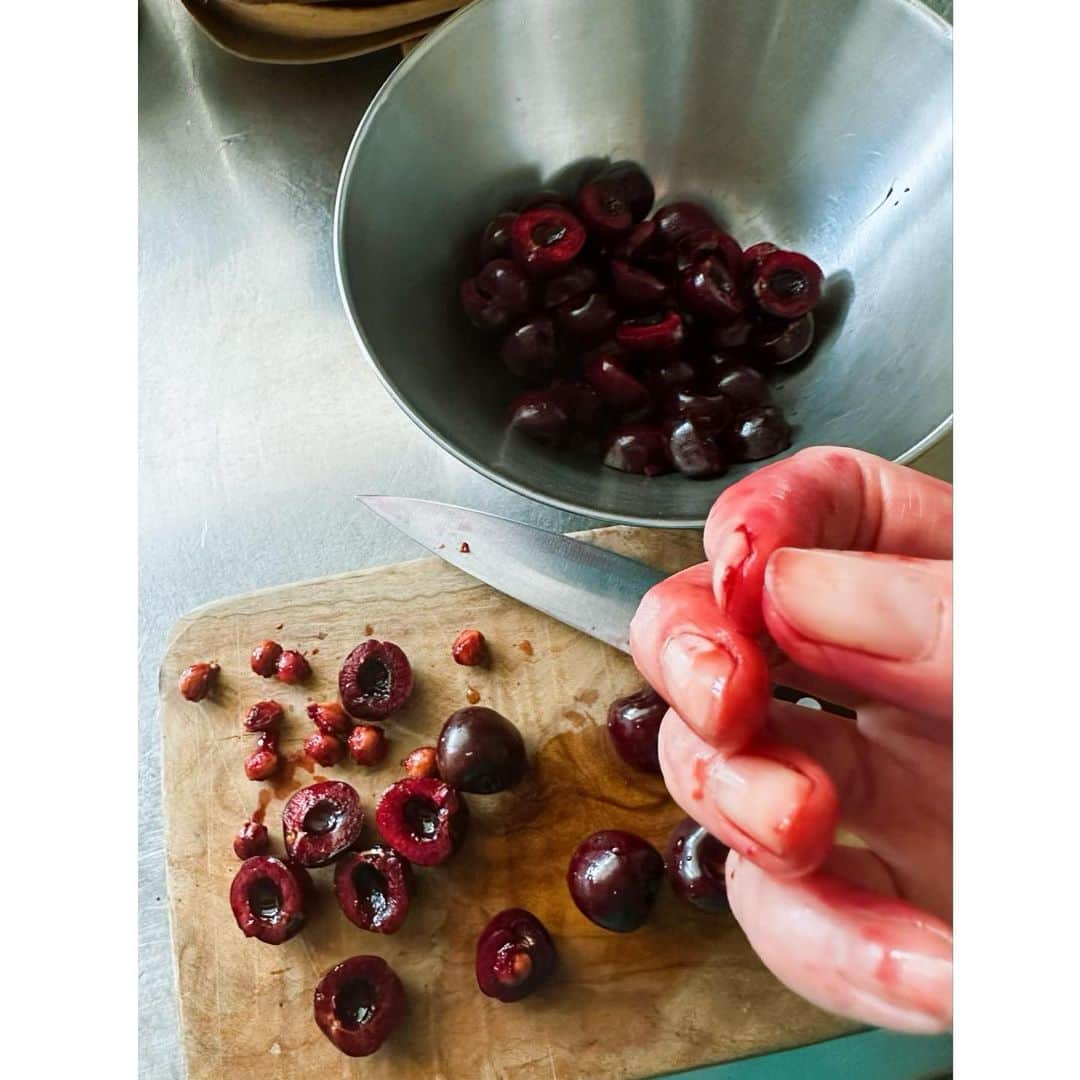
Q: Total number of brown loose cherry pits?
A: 11